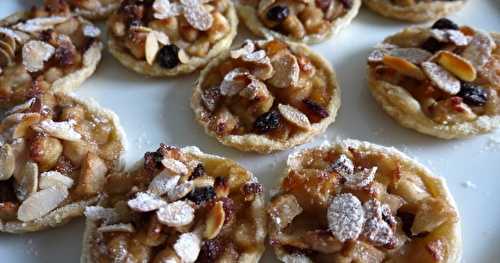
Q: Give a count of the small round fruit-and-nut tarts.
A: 10